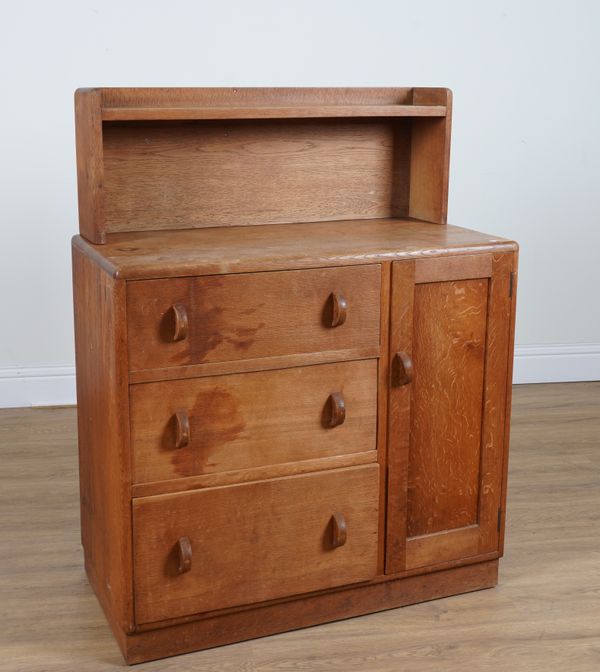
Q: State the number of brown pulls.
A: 7